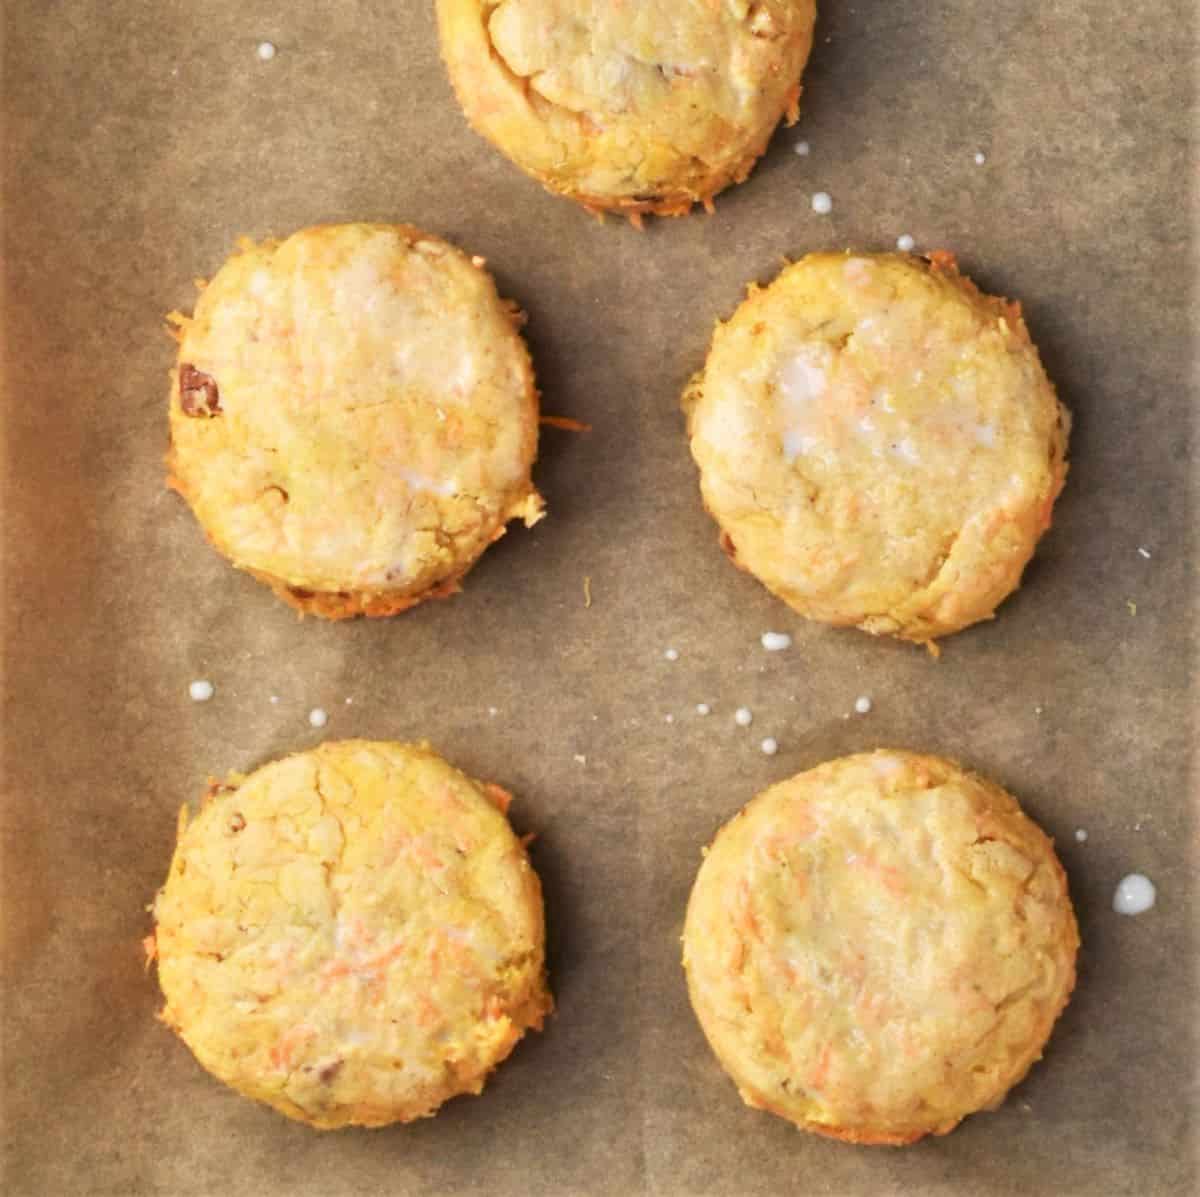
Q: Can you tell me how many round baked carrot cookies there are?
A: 5